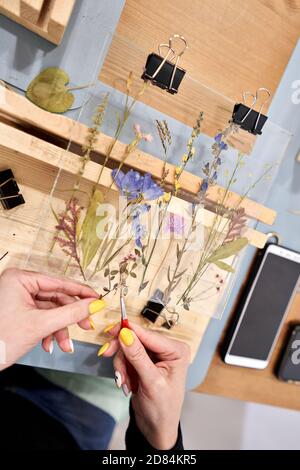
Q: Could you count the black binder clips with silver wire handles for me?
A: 4